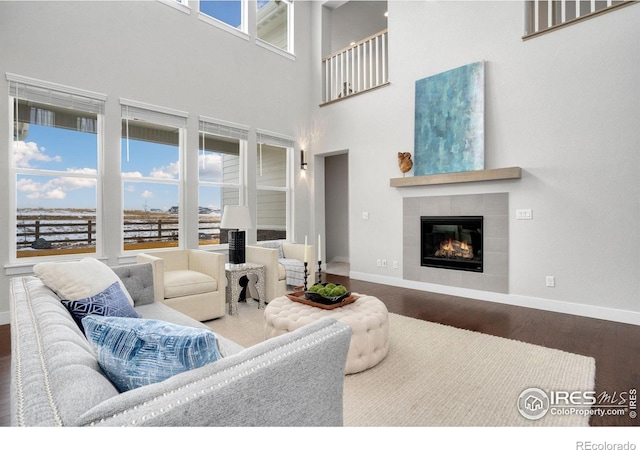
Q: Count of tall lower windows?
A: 4